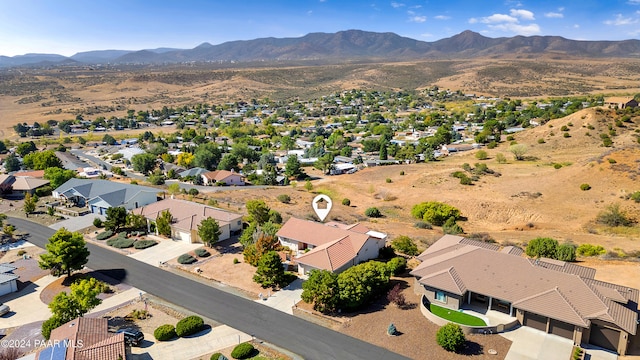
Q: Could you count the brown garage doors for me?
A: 3